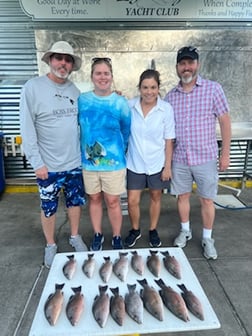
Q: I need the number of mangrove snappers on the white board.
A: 15